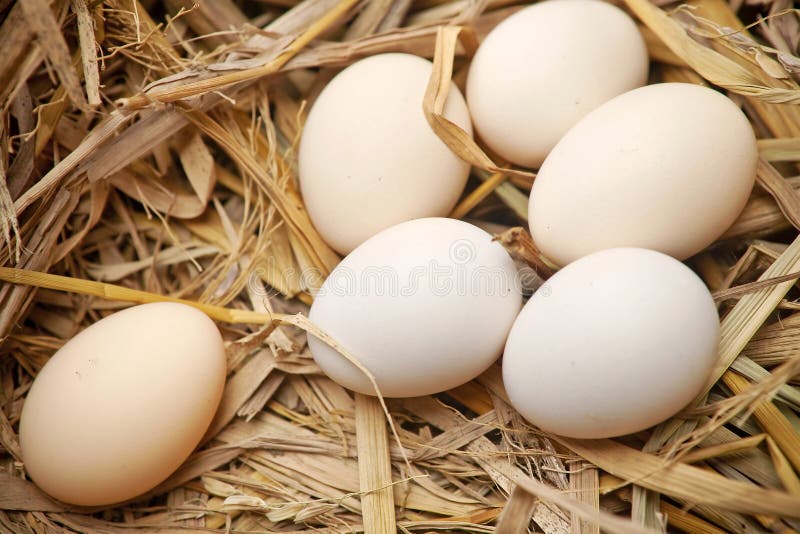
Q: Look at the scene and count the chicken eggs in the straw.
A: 6